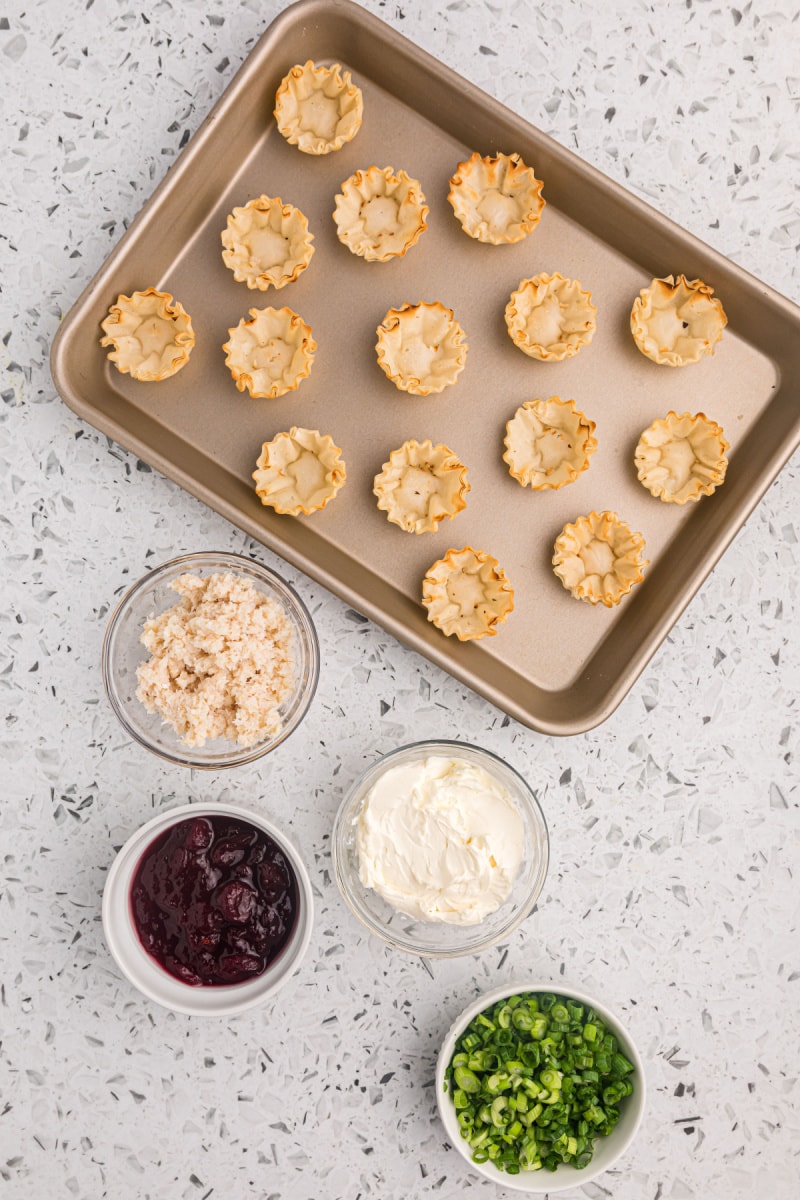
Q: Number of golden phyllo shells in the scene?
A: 15